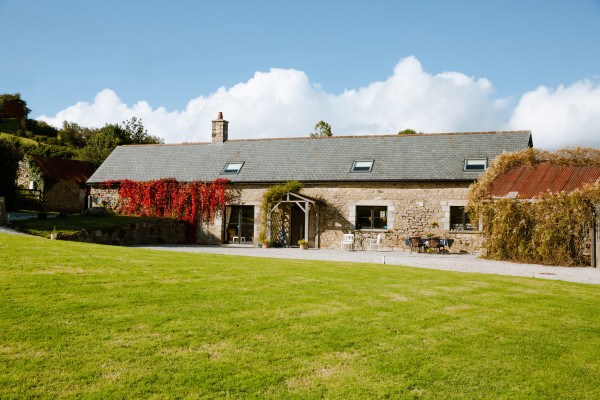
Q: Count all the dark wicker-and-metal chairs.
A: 2